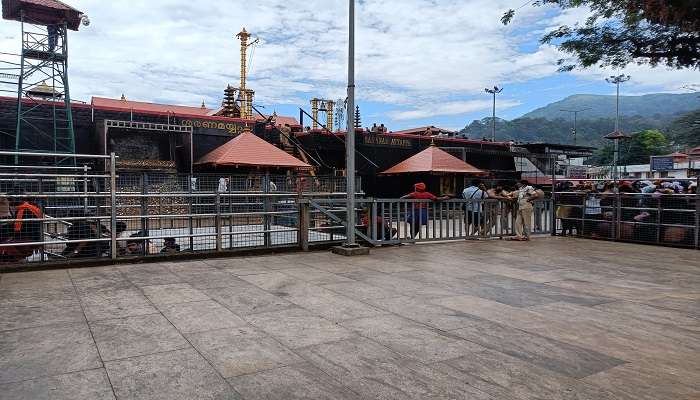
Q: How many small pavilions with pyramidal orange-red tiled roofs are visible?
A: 2